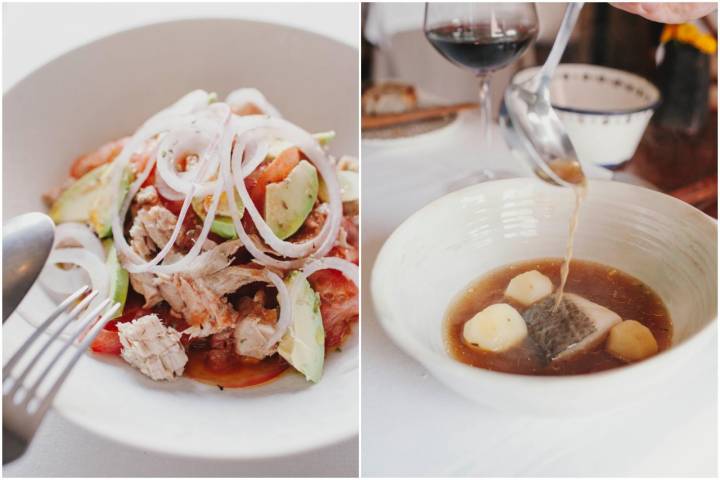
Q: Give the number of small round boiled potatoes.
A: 3